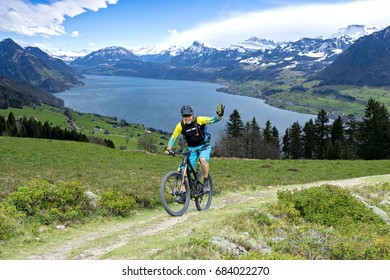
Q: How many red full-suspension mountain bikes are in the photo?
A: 0